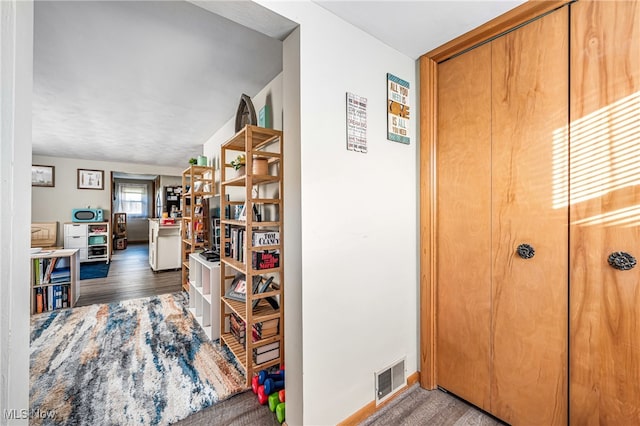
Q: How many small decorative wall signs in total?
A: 2